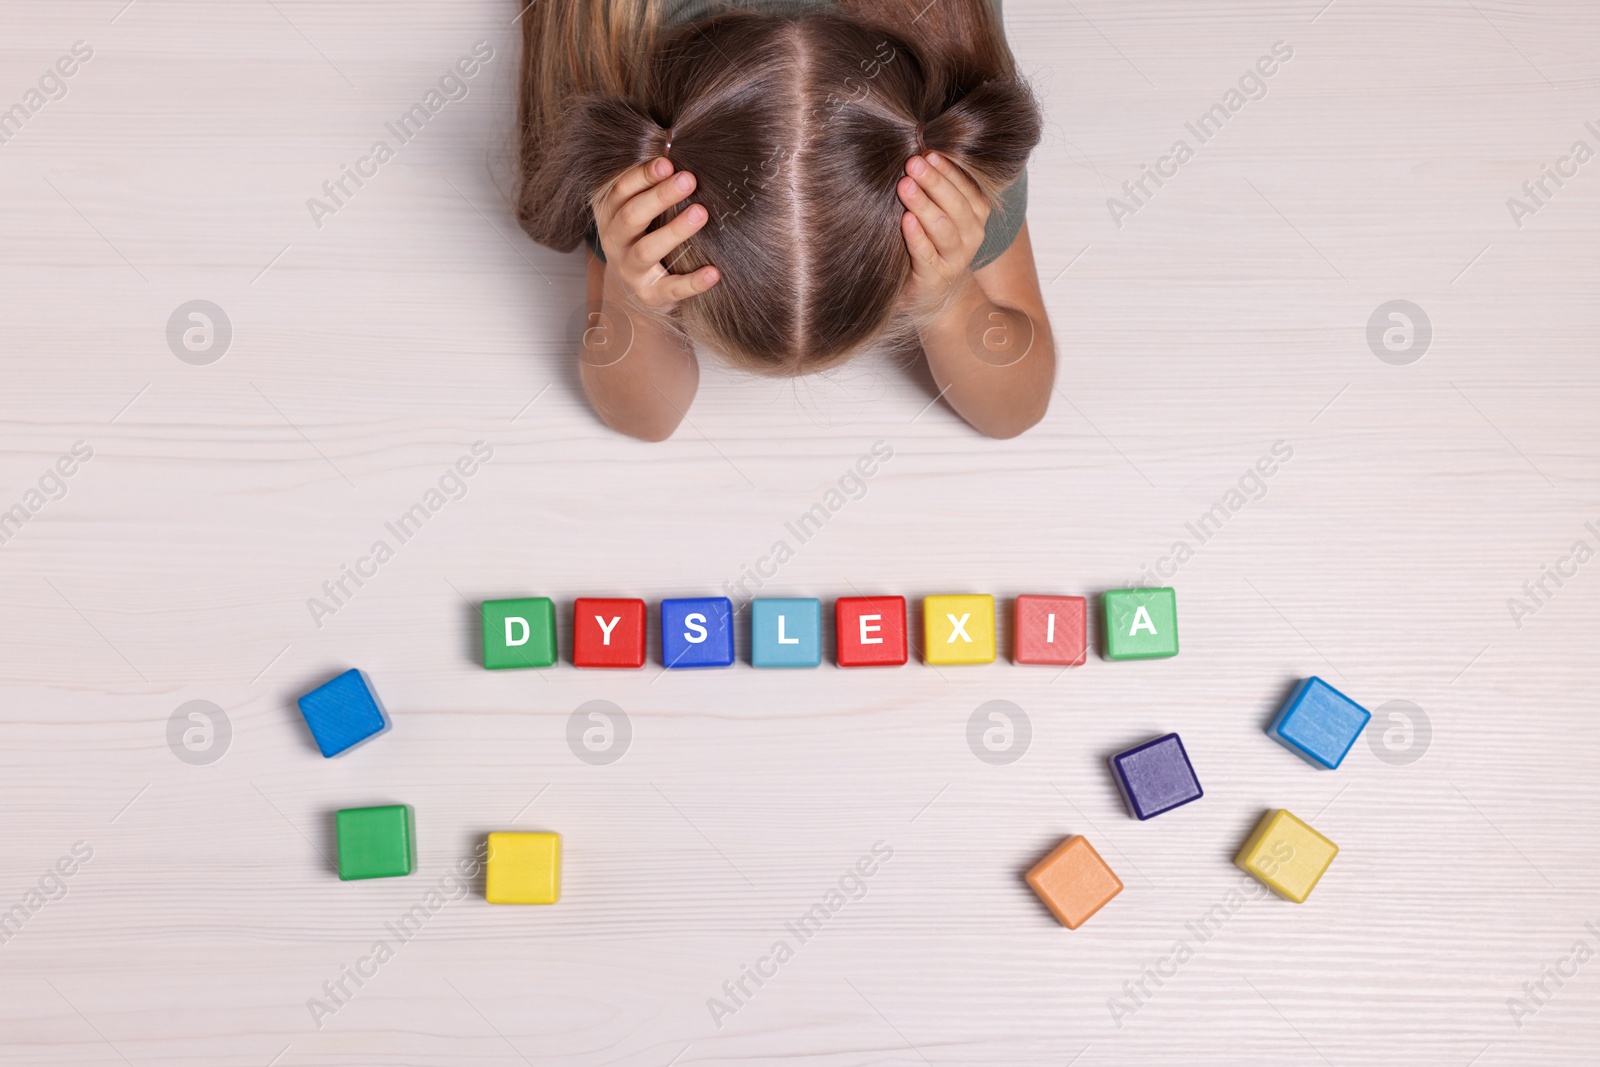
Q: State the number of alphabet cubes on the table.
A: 8